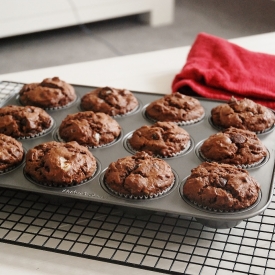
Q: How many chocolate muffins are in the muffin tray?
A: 12